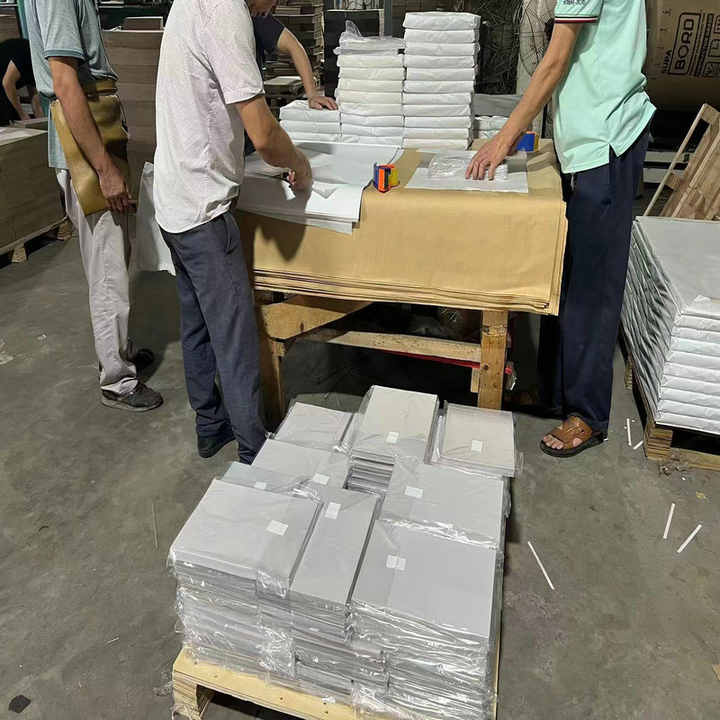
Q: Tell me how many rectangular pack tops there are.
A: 9